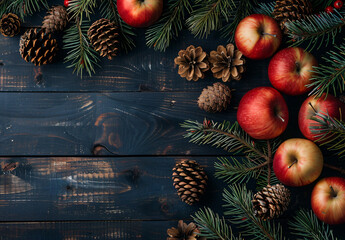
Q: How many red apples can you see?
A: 7